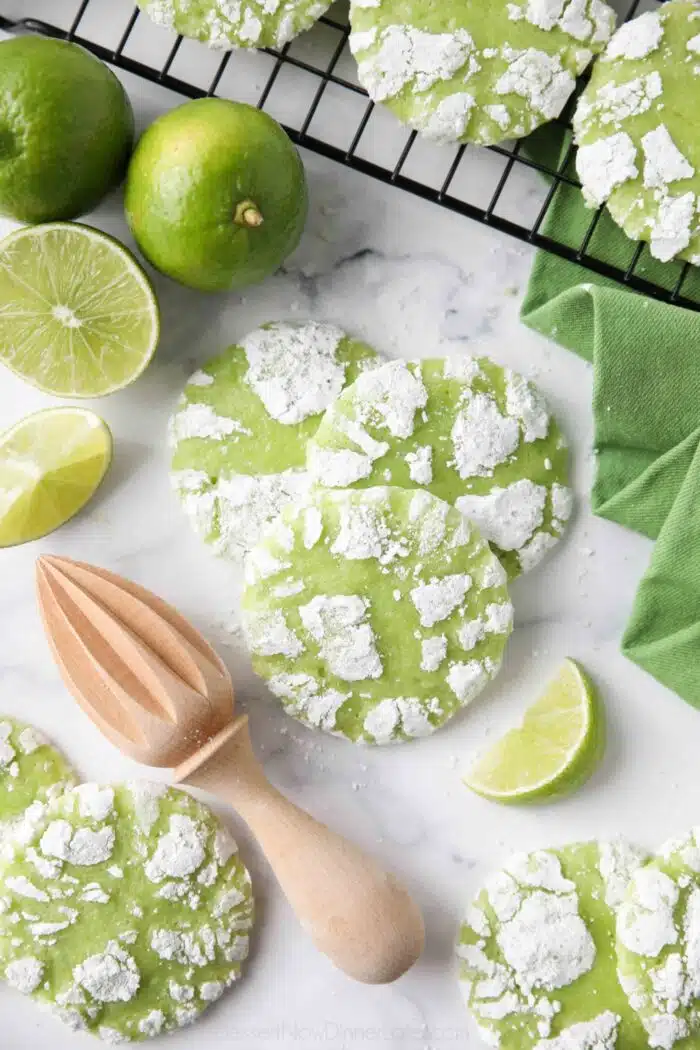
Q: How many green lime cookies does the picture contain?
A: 10